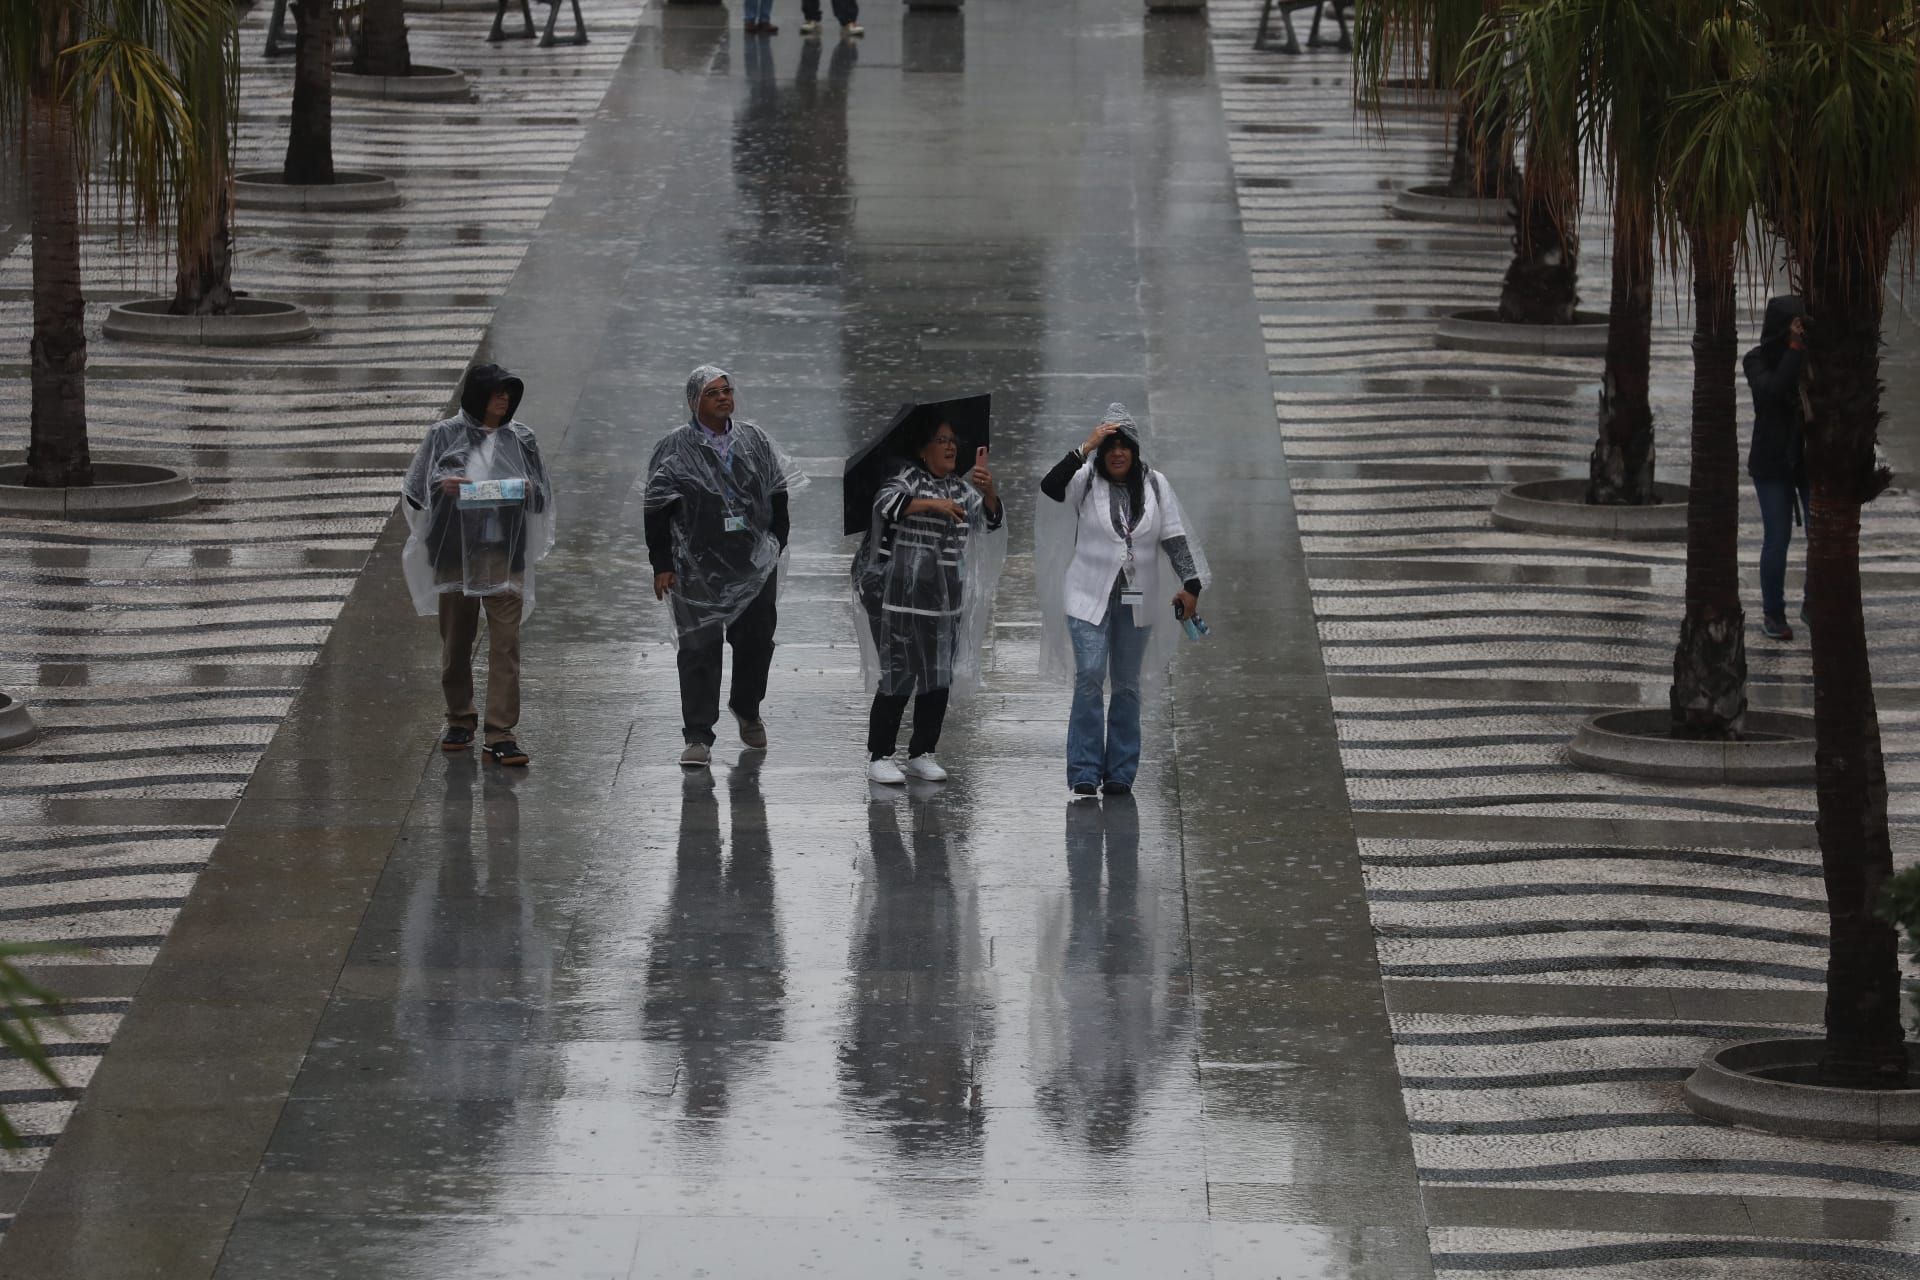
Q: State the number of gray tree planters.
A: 11